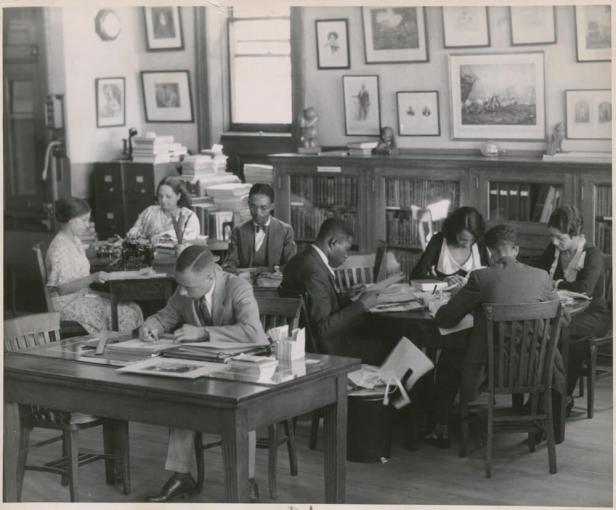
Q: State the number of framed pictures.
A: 12